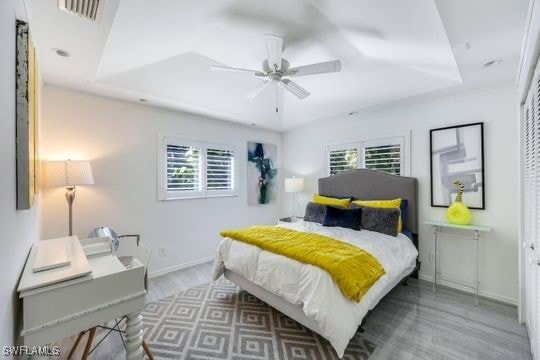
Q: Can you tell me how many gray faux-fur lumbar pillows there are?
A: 2